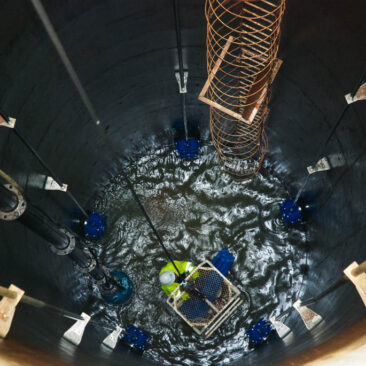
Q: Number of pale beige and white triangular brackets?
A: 11